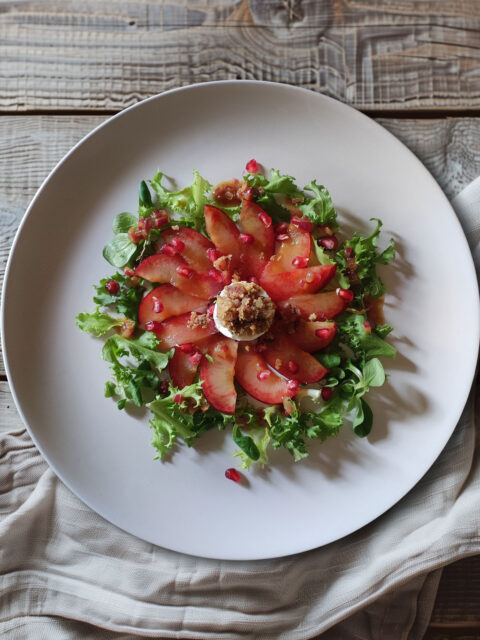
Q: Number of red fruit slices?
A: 14